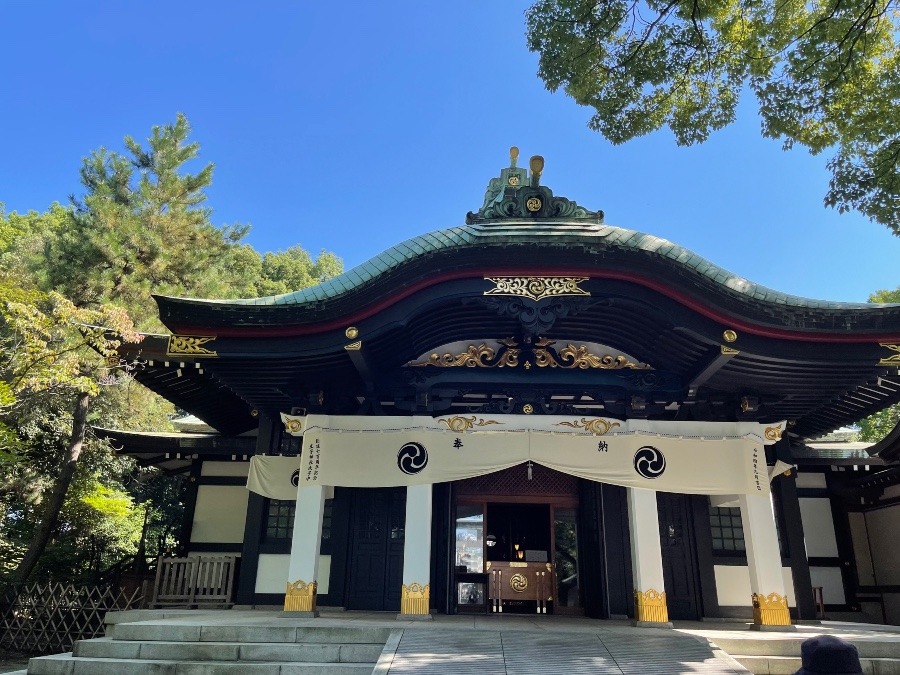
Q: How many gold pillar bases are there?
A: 4